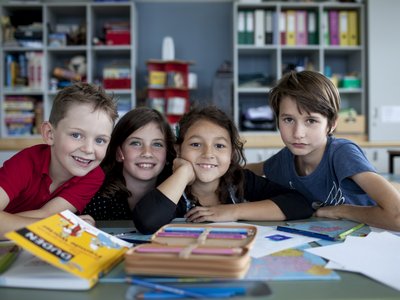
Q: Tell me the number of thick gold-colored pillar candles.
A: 0